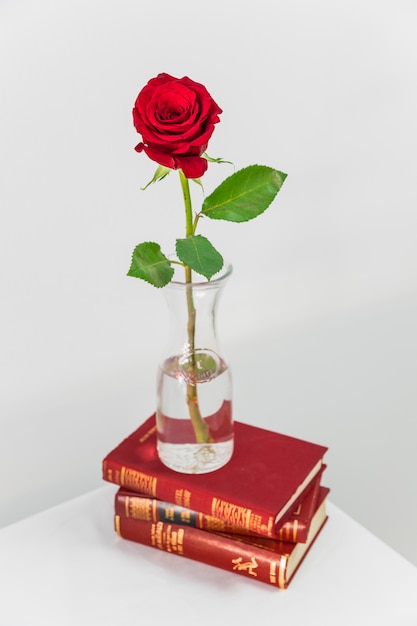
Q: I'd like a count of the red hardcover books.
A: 3